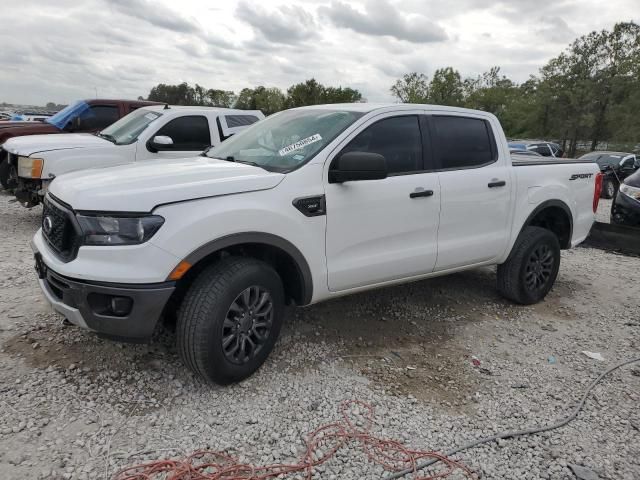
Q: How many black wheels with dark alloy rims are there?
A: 2